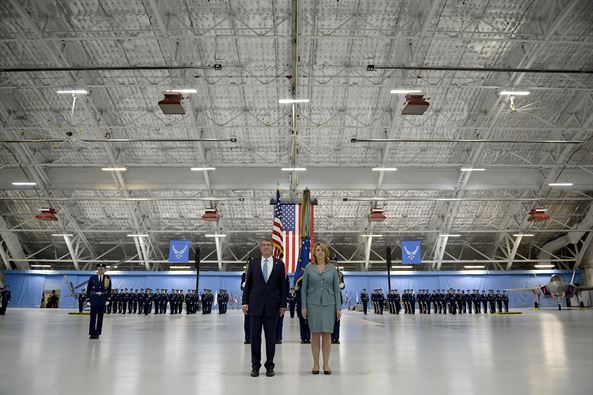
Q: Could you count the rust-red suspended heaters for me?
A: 6